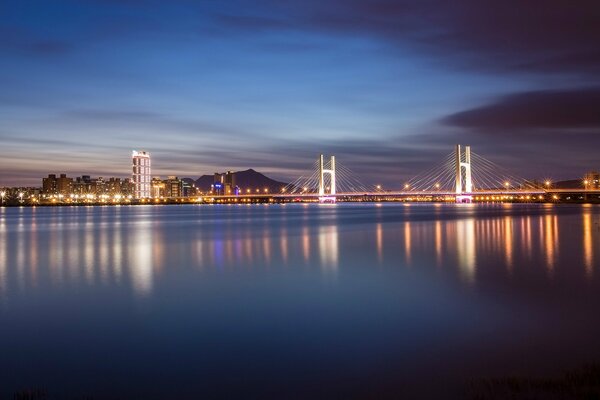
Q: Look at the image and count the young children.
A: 0